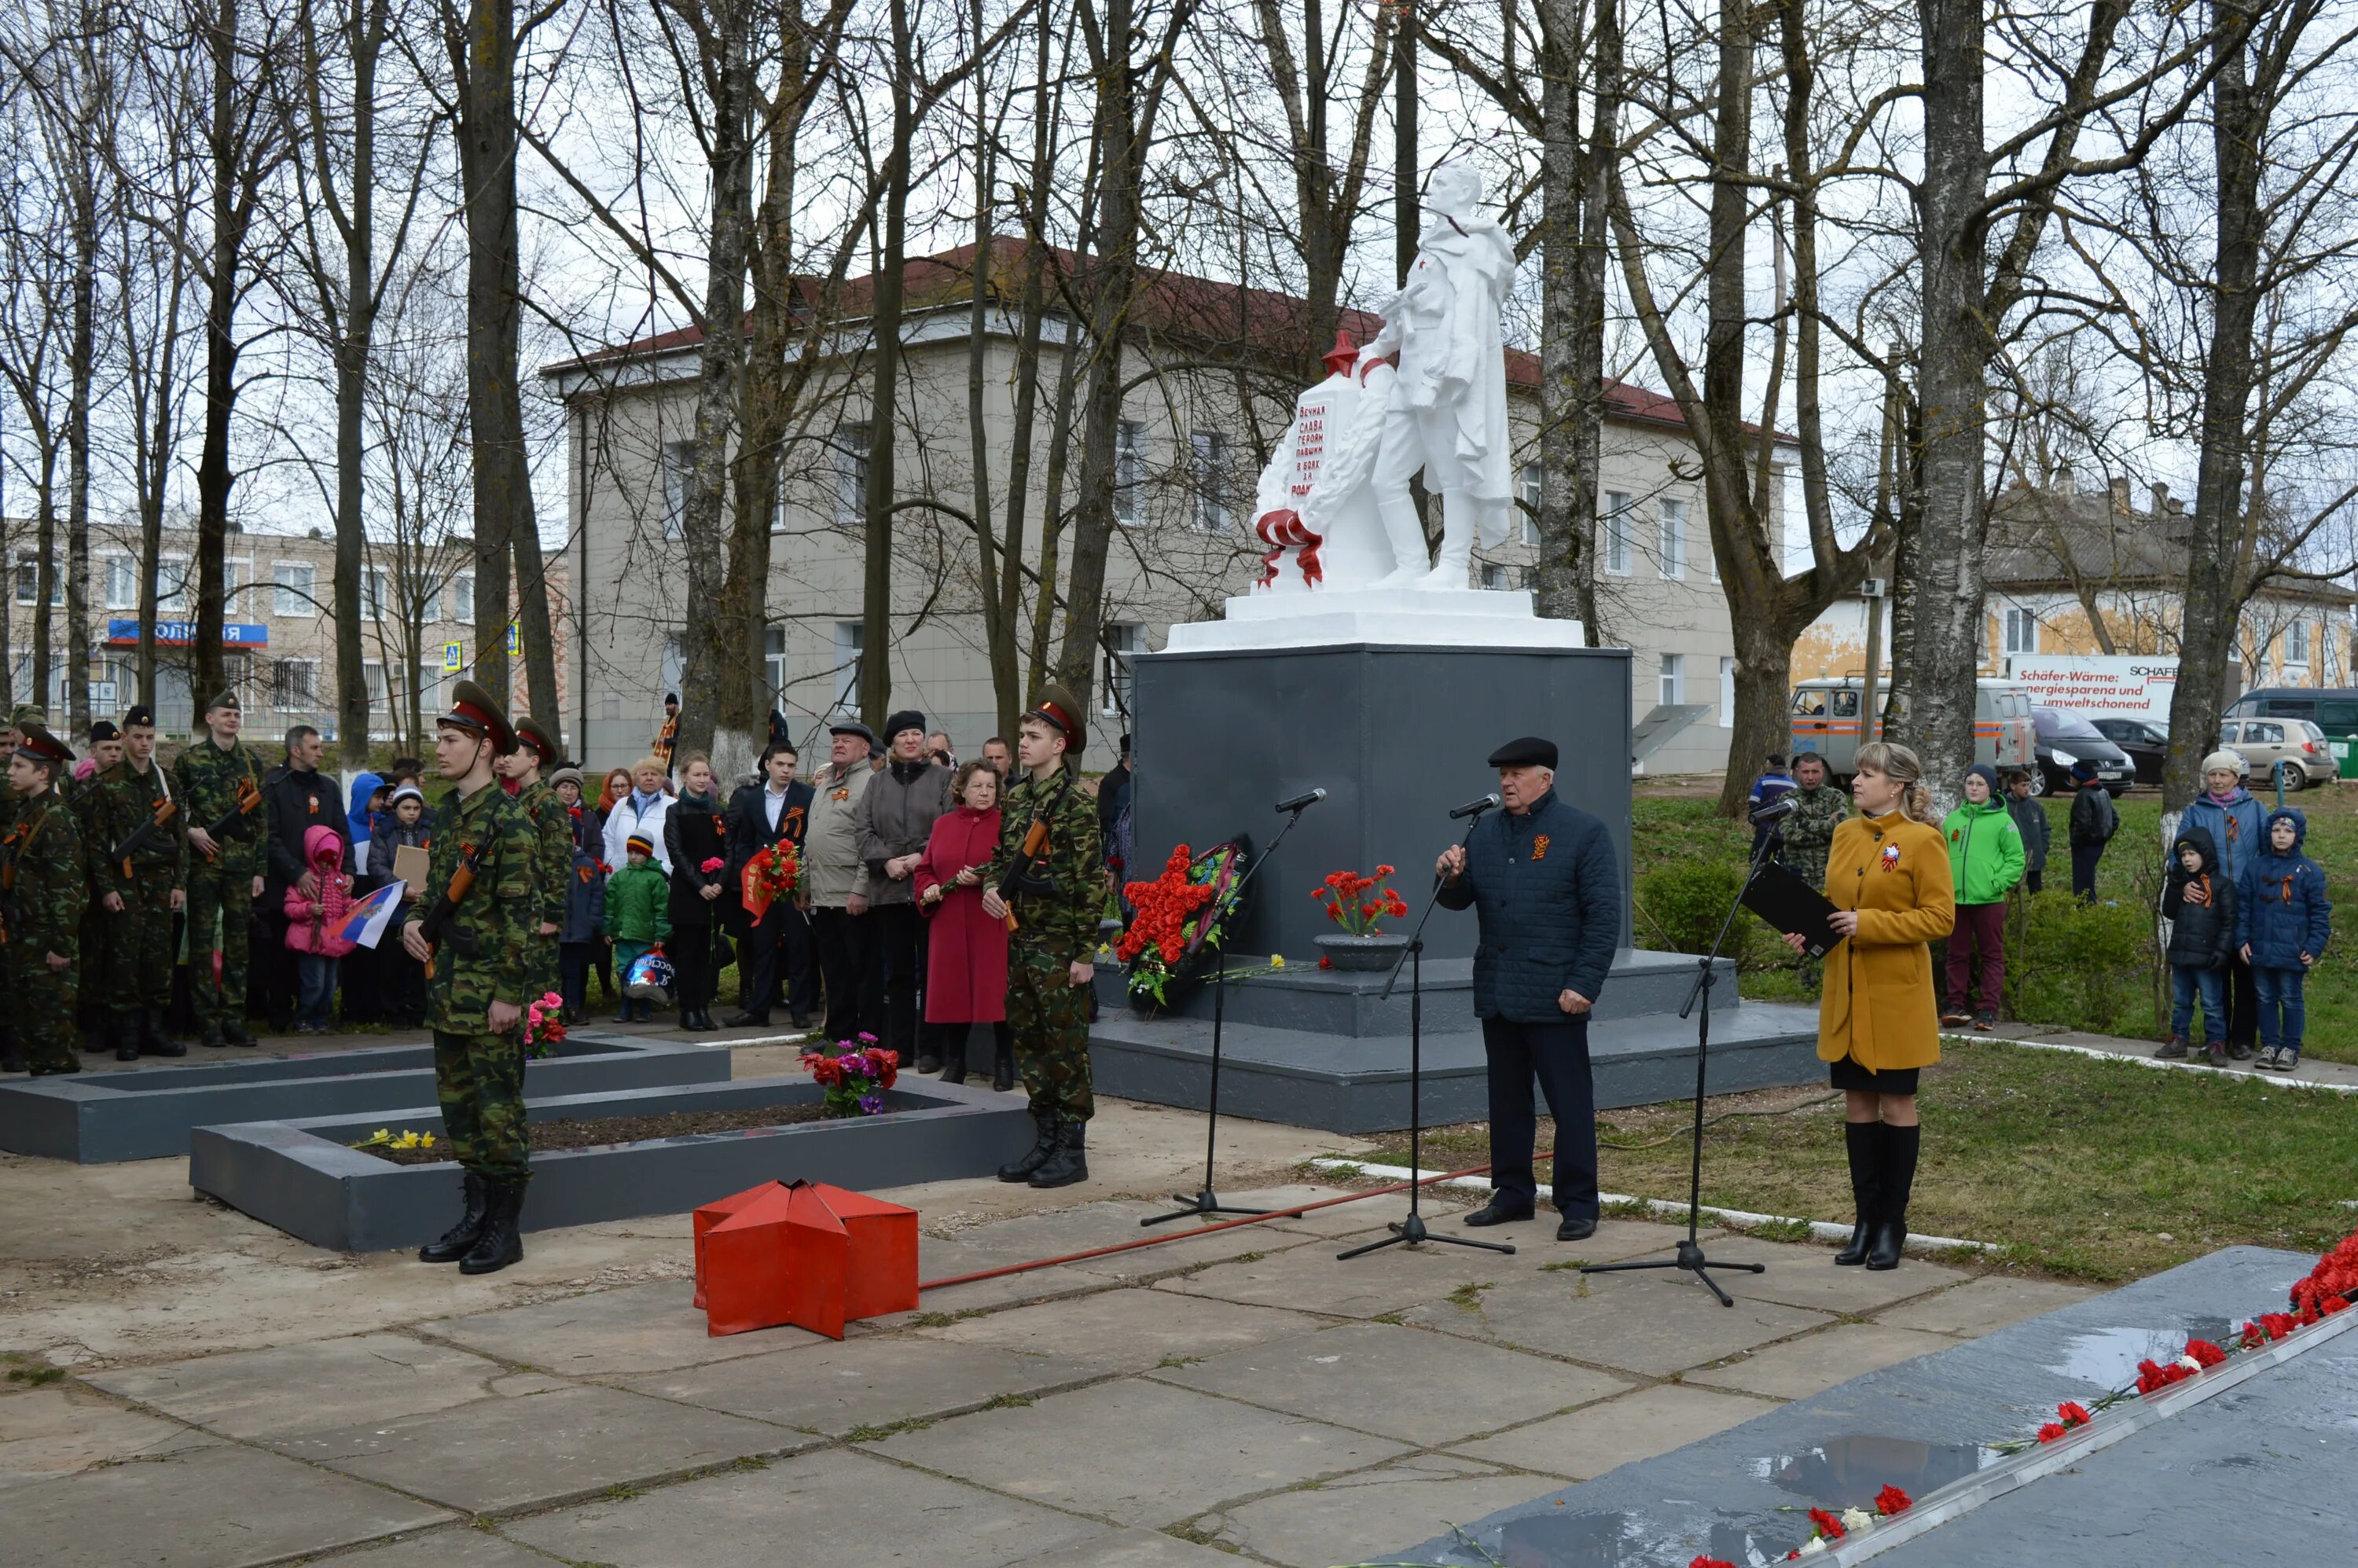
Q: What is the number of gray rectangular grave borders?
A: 2